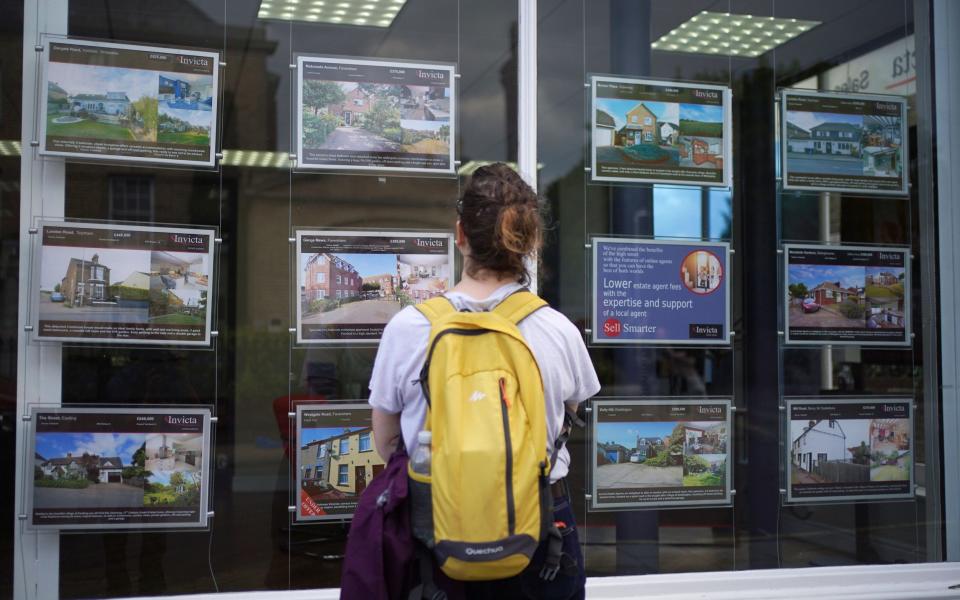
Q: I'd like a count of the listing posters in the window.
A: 11